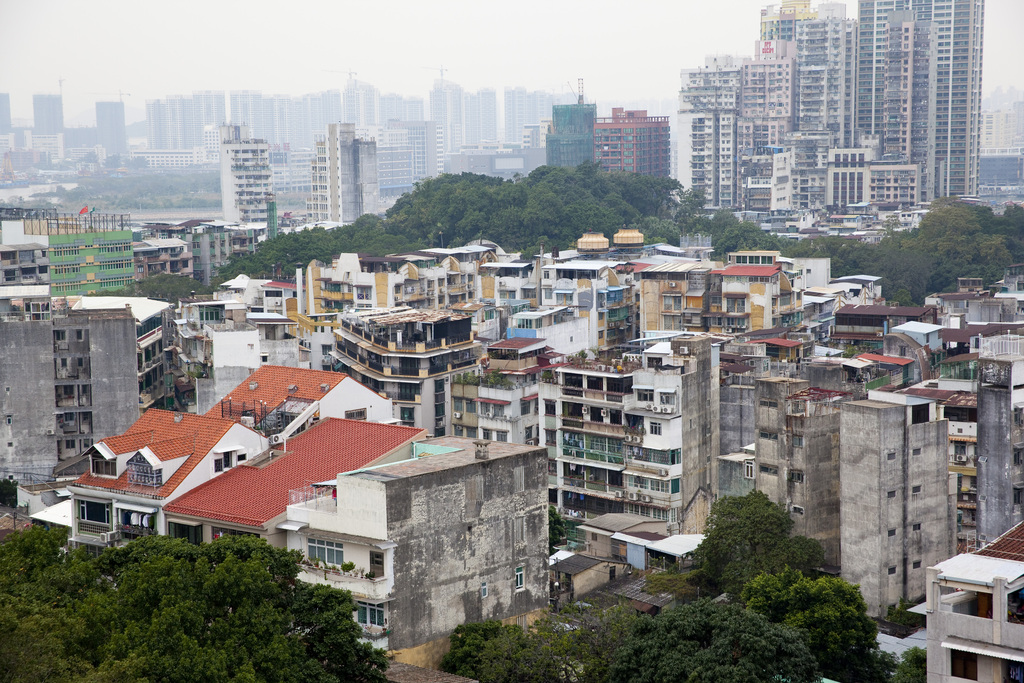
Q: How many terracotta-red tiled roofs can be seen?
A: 3